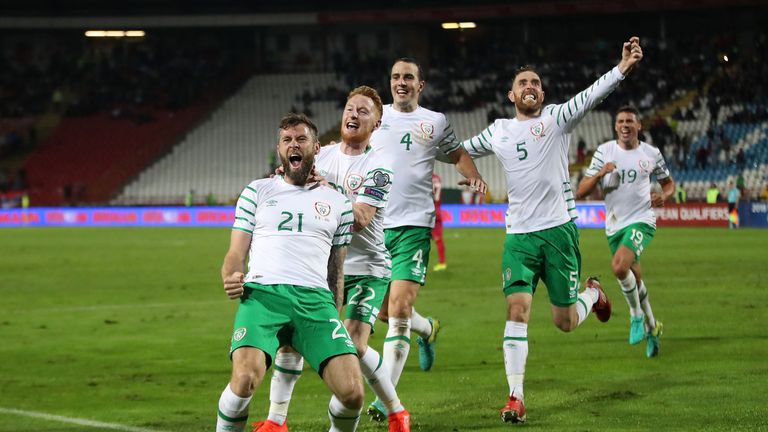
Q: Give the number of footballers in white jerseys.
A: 5